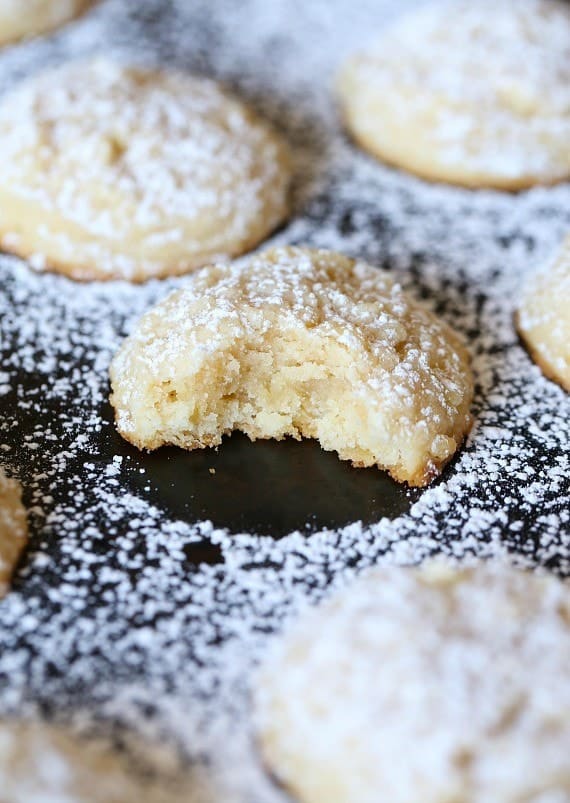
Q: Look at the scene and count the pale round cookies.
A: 8